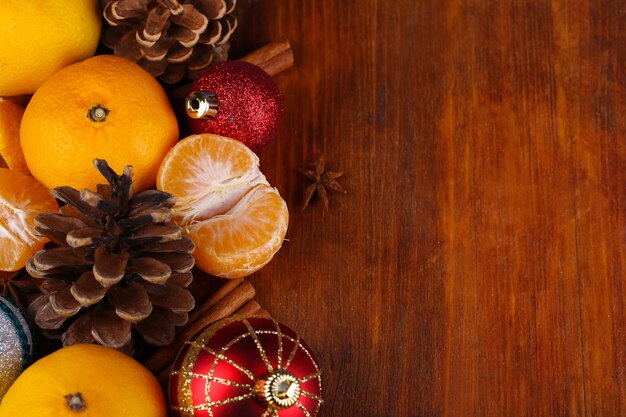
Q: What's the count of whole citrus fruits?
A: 3